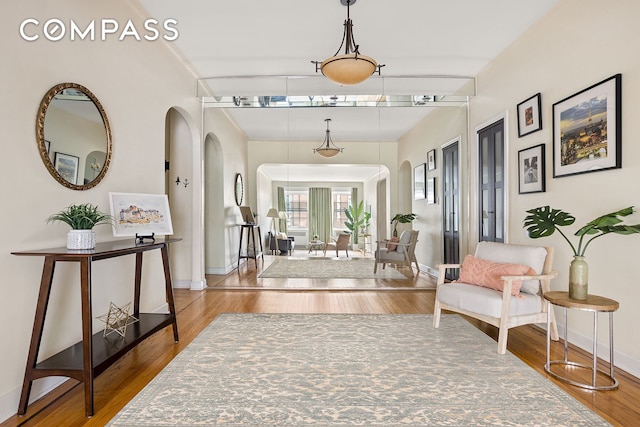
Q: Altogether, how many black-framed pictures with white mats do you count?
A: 3